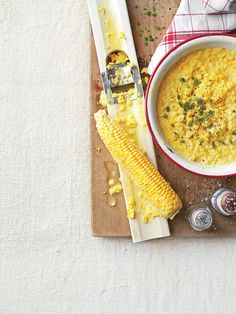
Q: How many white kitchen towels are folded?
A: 1